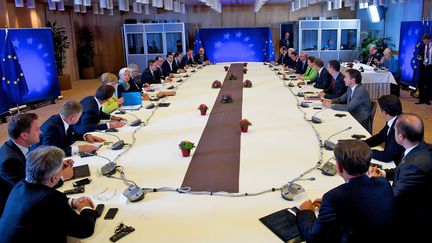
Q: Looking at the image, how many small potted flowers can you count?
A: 10